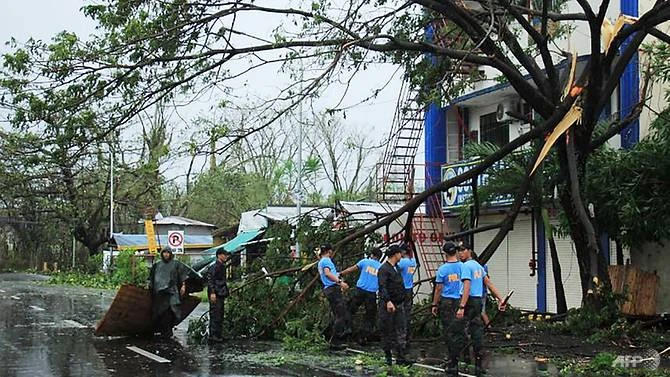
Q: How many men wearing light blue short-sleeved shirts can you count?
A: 5